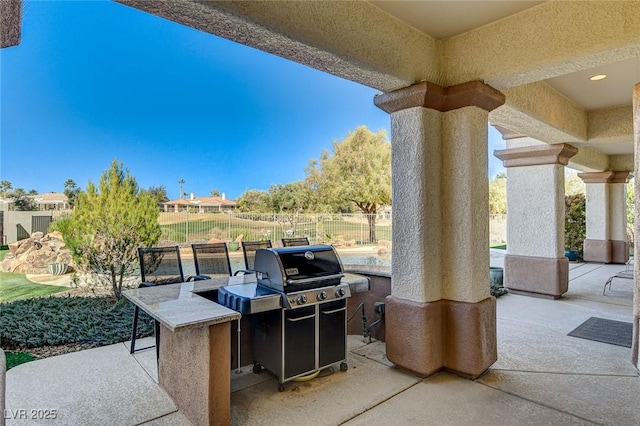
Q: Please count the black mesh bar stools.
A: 4